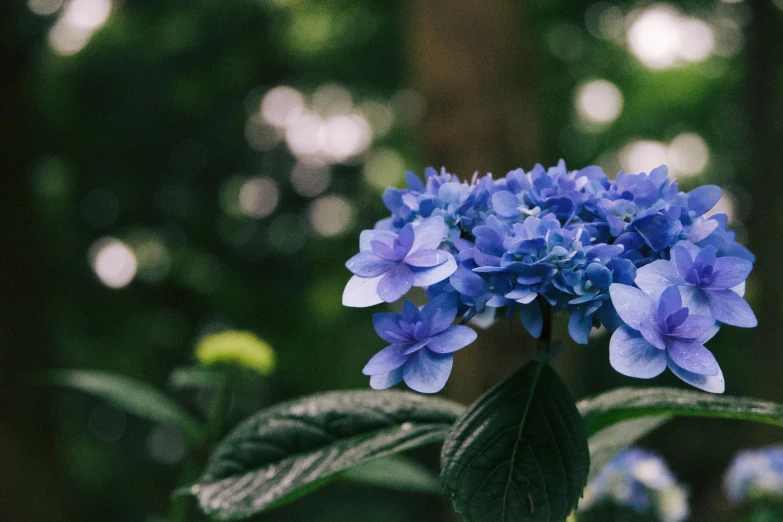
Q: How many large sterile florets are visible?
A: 4